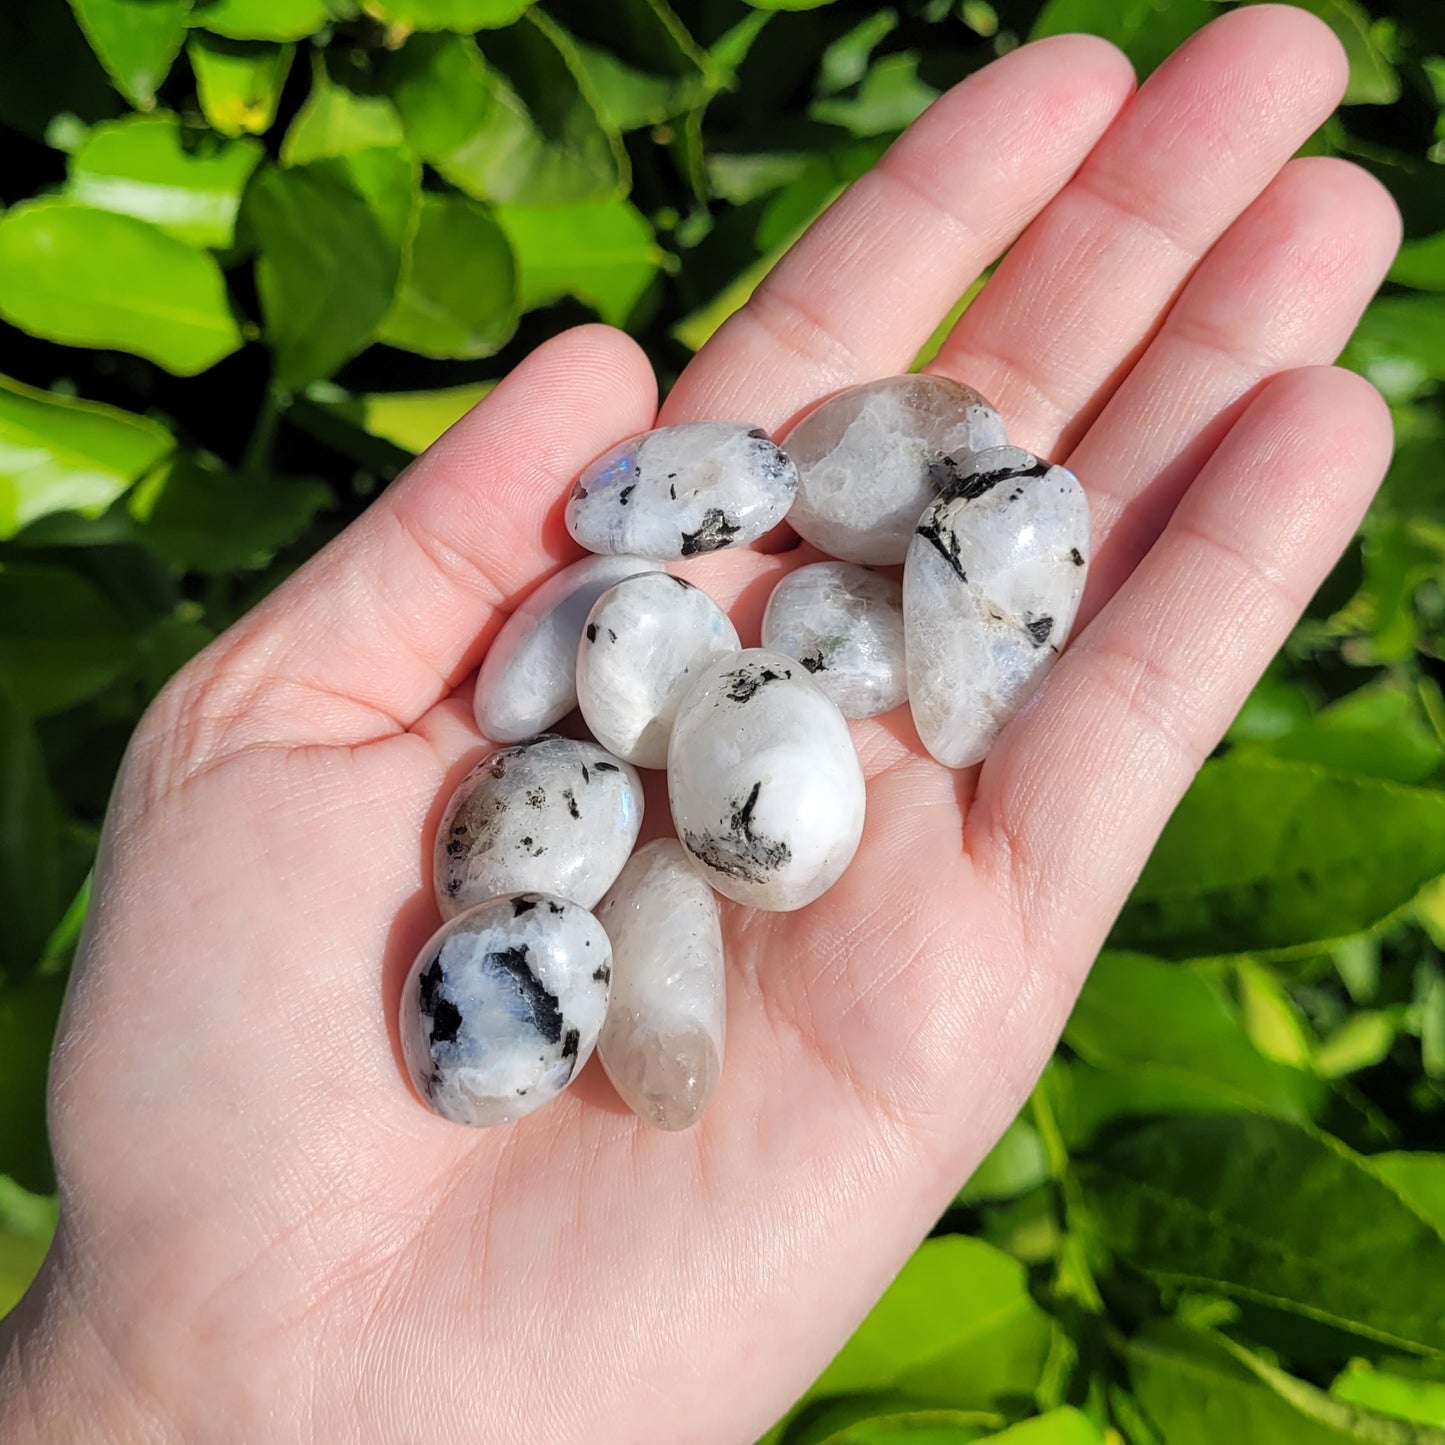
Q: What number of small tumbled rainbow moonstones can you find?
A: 10